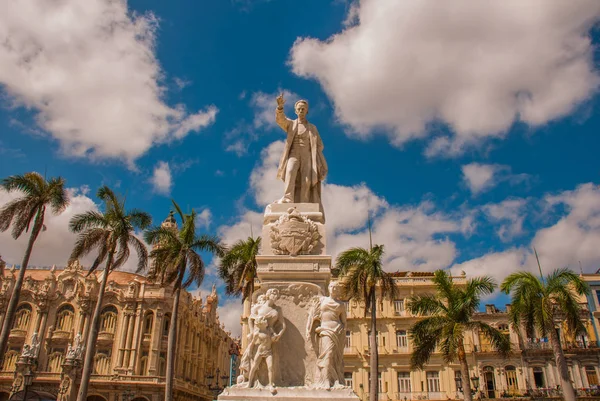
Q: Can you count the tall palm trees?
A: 7